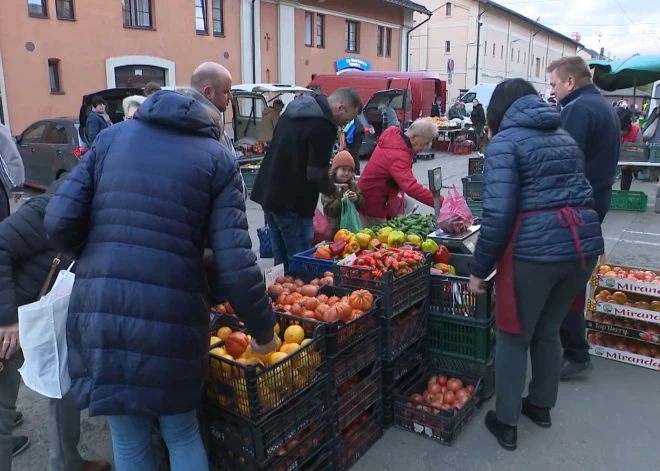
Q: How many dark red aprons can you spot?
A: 1